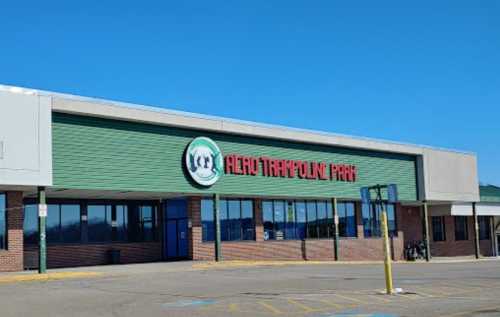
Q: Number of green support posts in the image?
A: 5